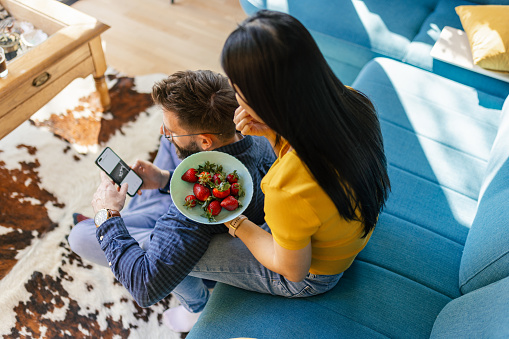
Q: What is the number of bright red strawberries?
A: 10